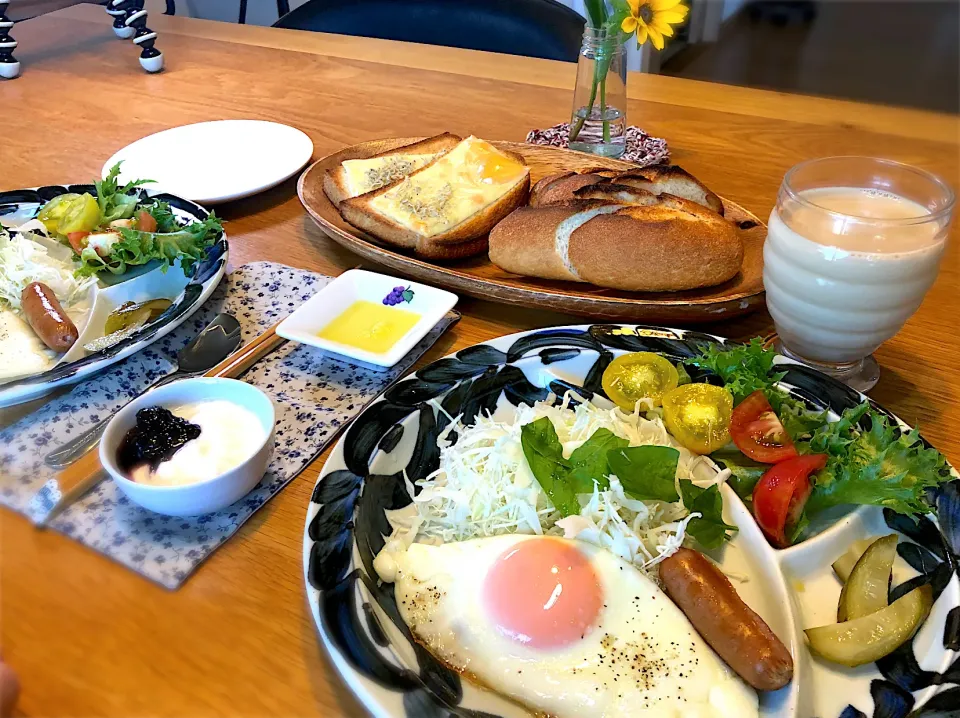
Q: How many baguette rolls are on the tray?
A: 2